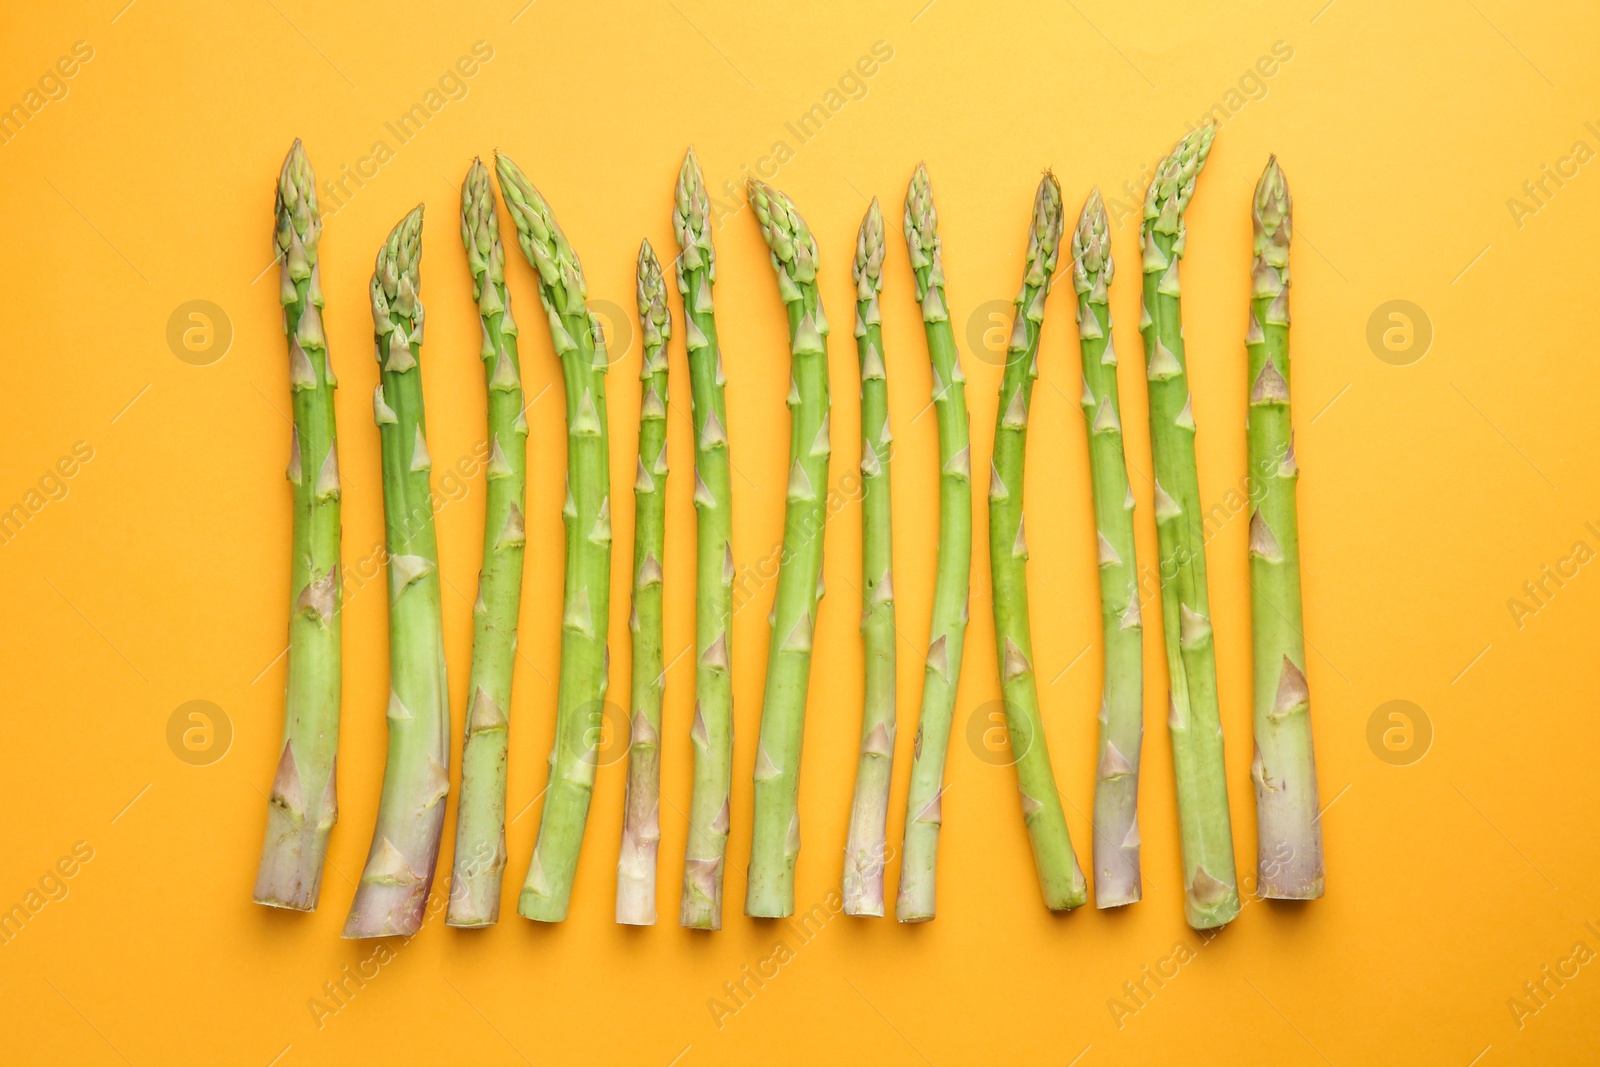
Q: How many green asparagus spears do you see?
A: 13